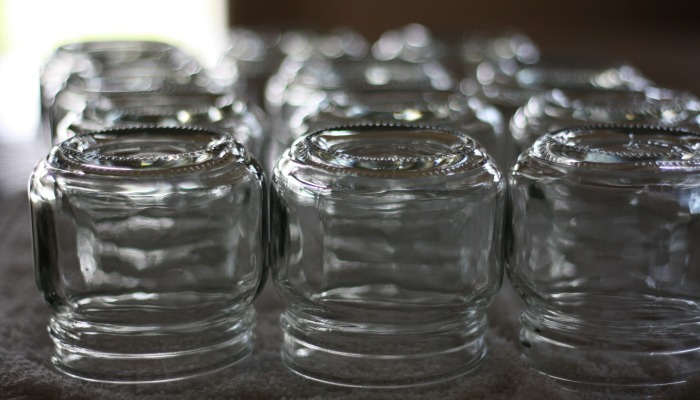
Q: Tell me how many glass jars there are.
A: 12